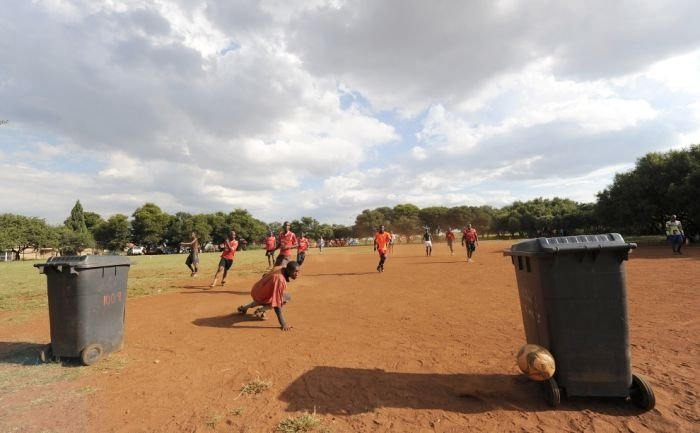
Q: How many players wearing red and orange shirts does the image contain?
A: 8